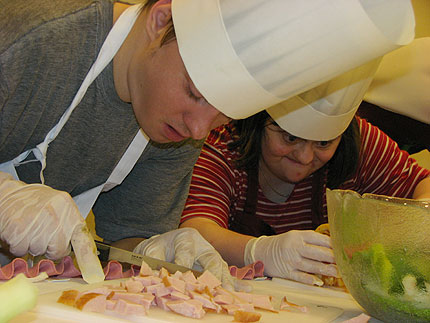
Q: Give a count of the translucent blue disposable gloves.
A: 0